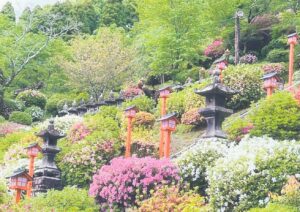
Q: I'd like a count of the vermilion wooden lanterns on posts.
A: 8